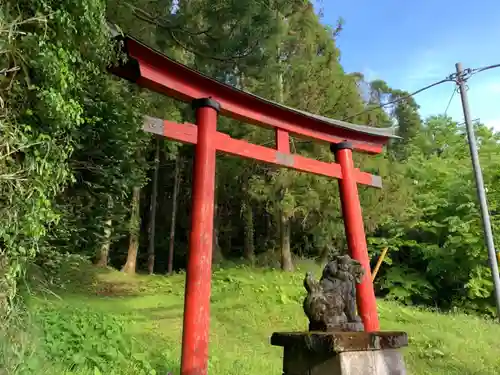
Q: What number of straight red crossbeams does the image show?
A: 1